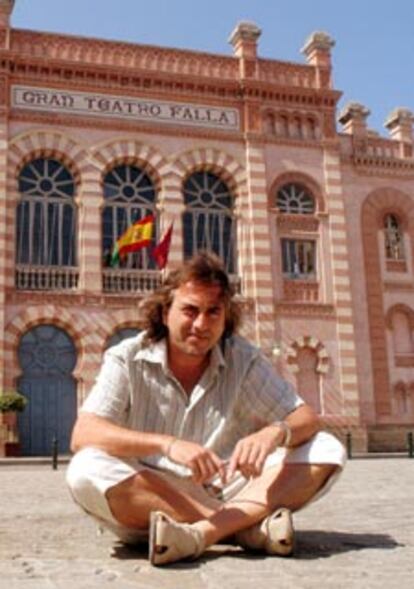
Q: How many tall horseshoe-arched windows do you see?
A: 3